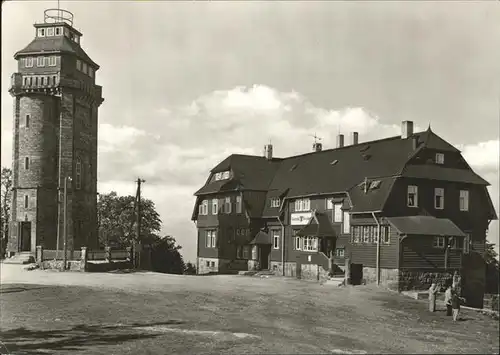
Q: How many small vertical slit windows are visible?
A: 3